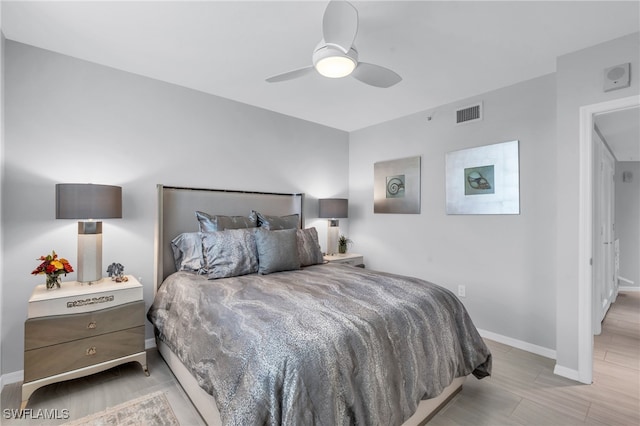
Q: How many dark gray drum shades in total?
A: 2